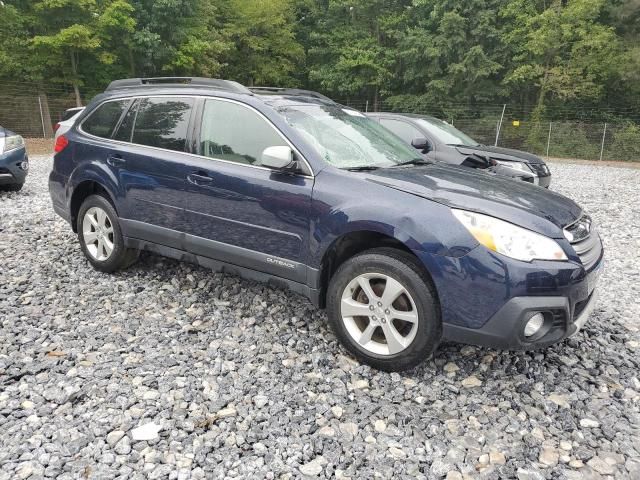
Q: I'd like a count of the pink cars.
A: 0